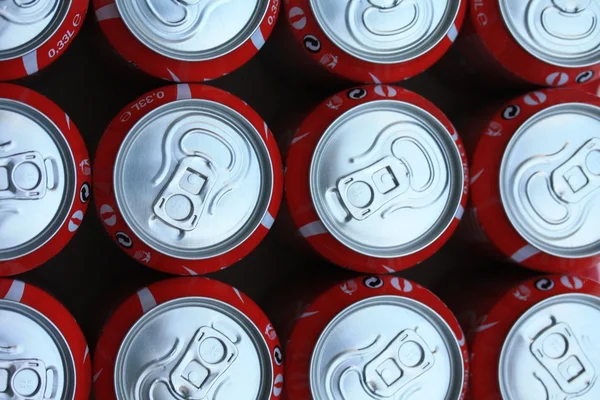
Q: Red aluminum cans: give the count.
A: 12